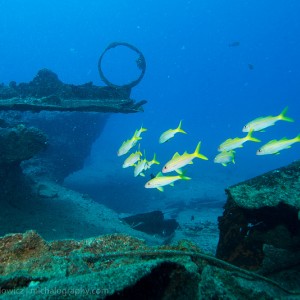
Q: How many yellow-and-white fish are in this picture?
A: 12